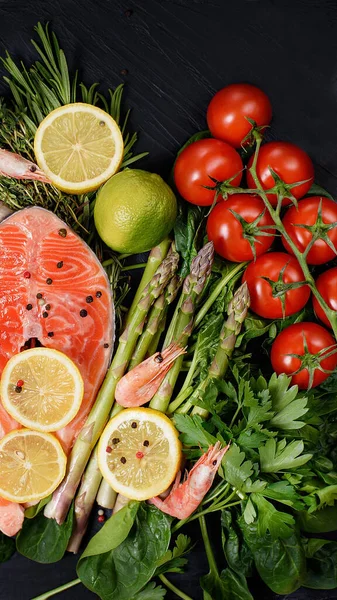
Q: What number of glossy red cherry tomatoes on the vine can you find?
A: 8